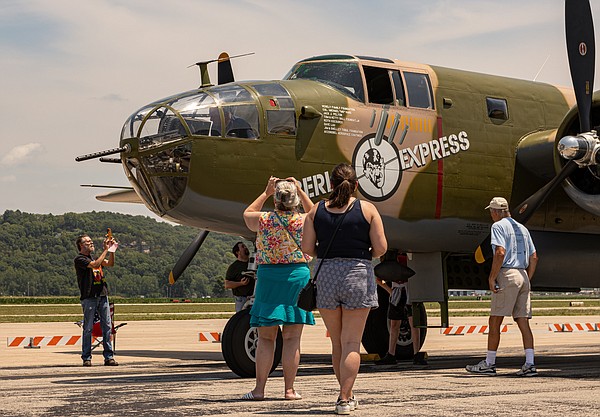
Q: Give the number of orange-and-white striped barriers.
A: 4